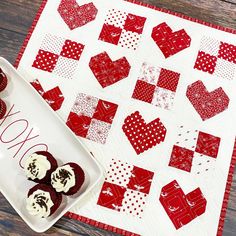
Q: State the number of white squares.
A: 14